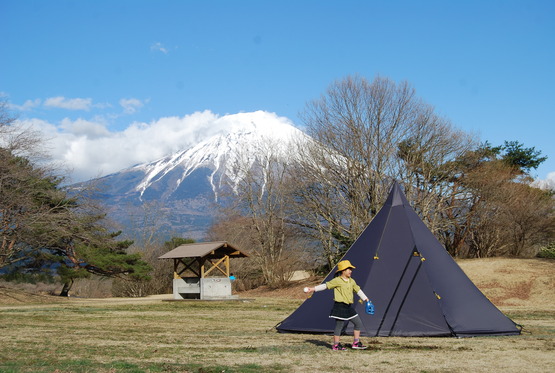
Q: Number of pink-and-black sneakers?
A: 2